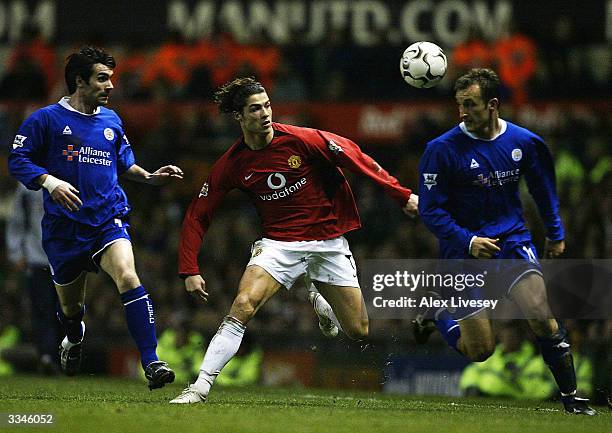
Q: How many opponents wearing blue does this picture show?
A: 2